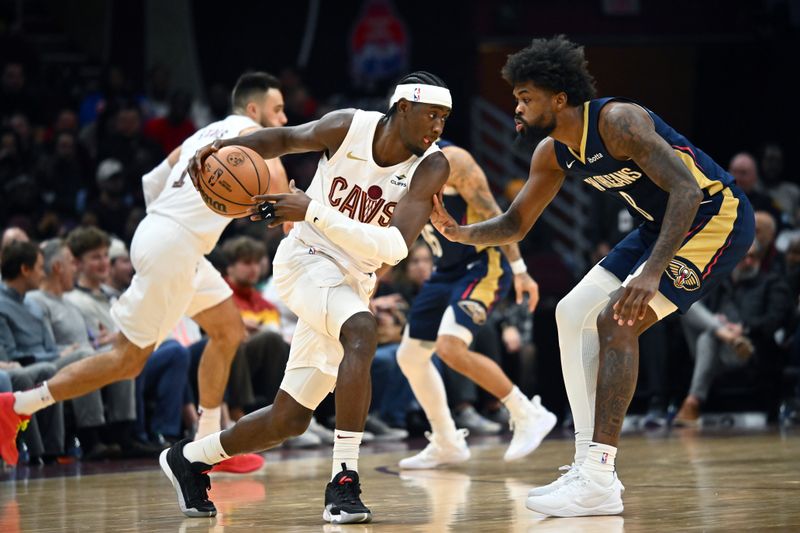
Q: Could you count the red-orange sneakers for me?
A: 2